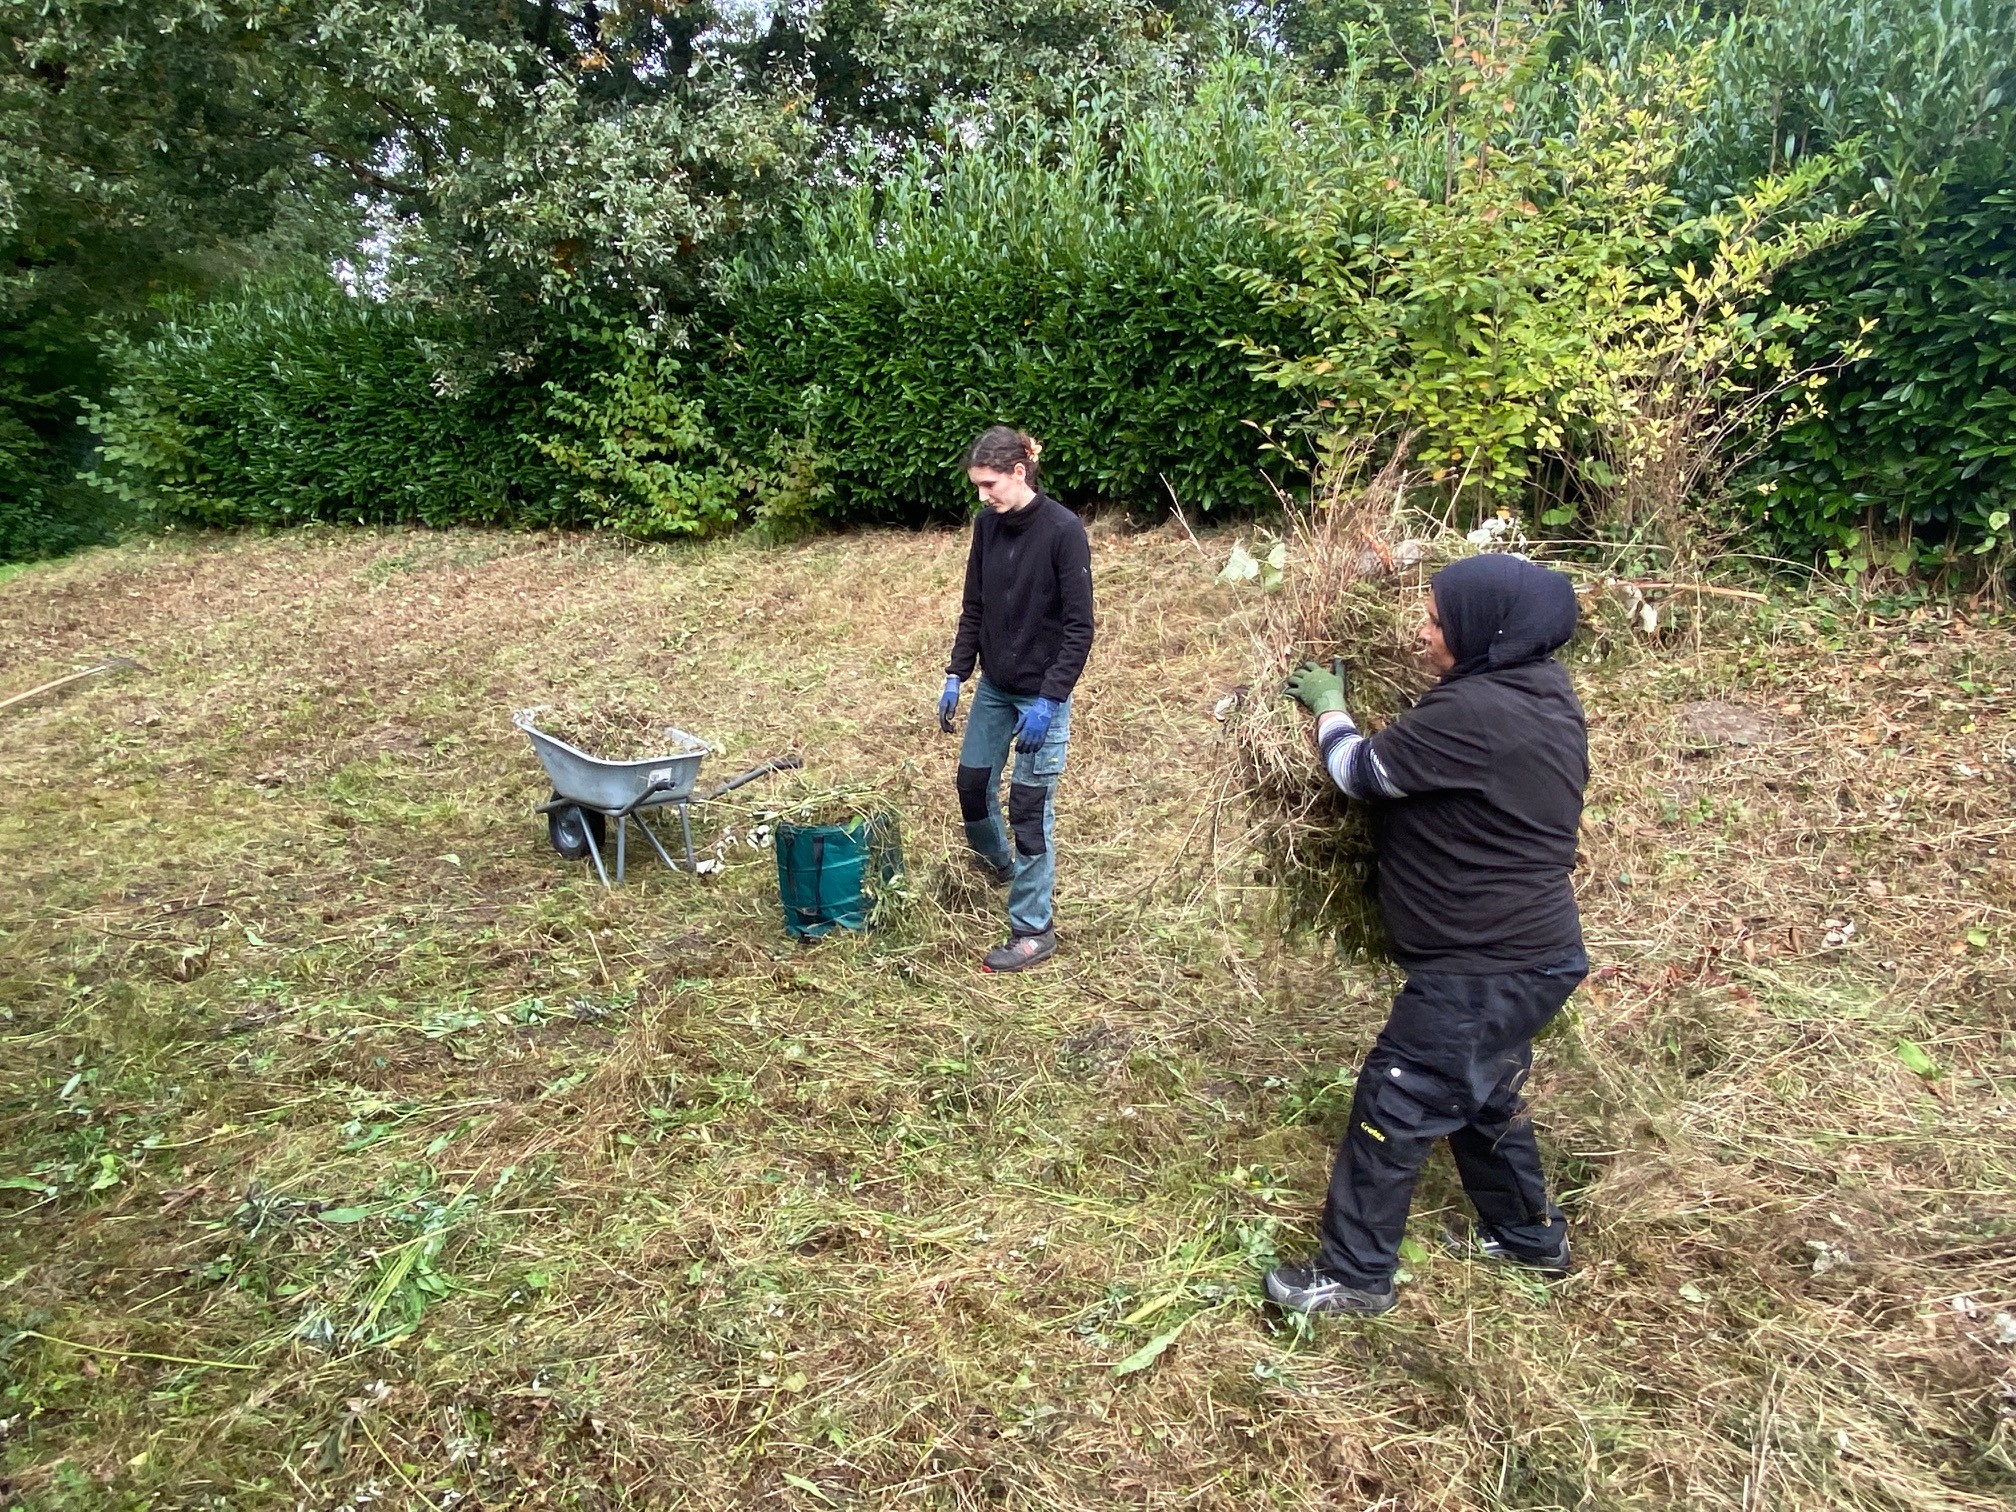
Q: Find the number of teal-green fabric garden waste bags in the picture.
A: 1